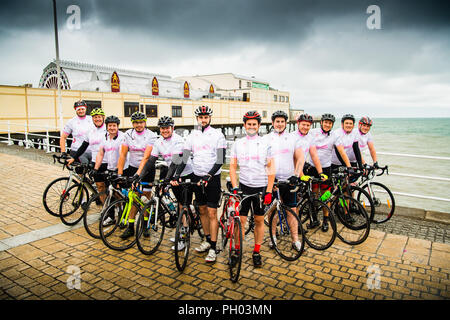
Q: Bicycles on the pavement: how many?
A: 12